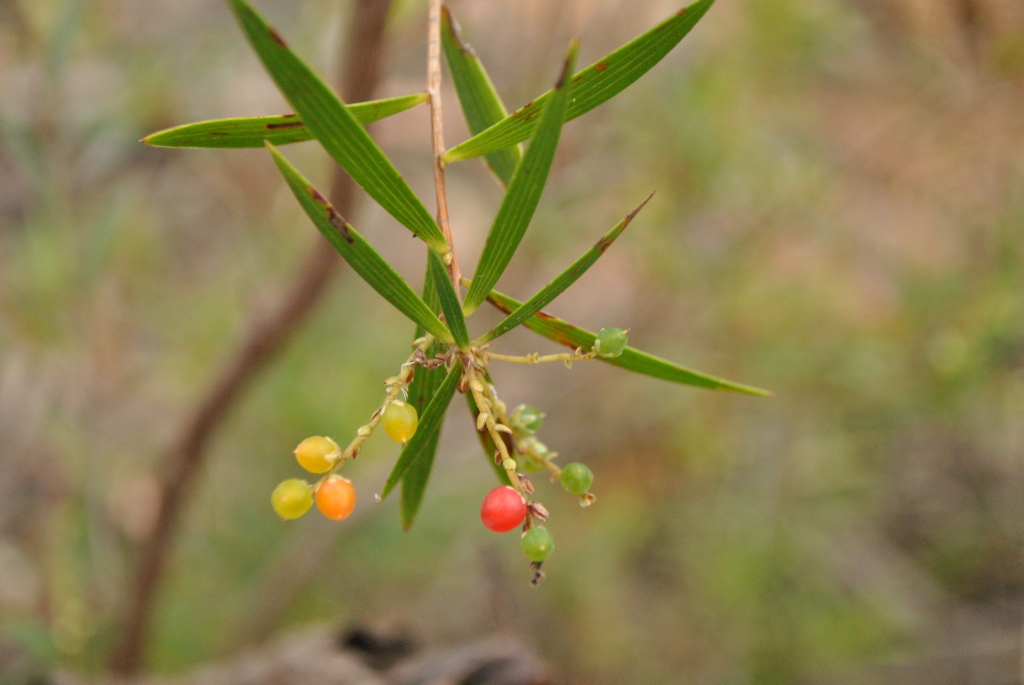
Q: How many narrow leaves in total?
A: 12